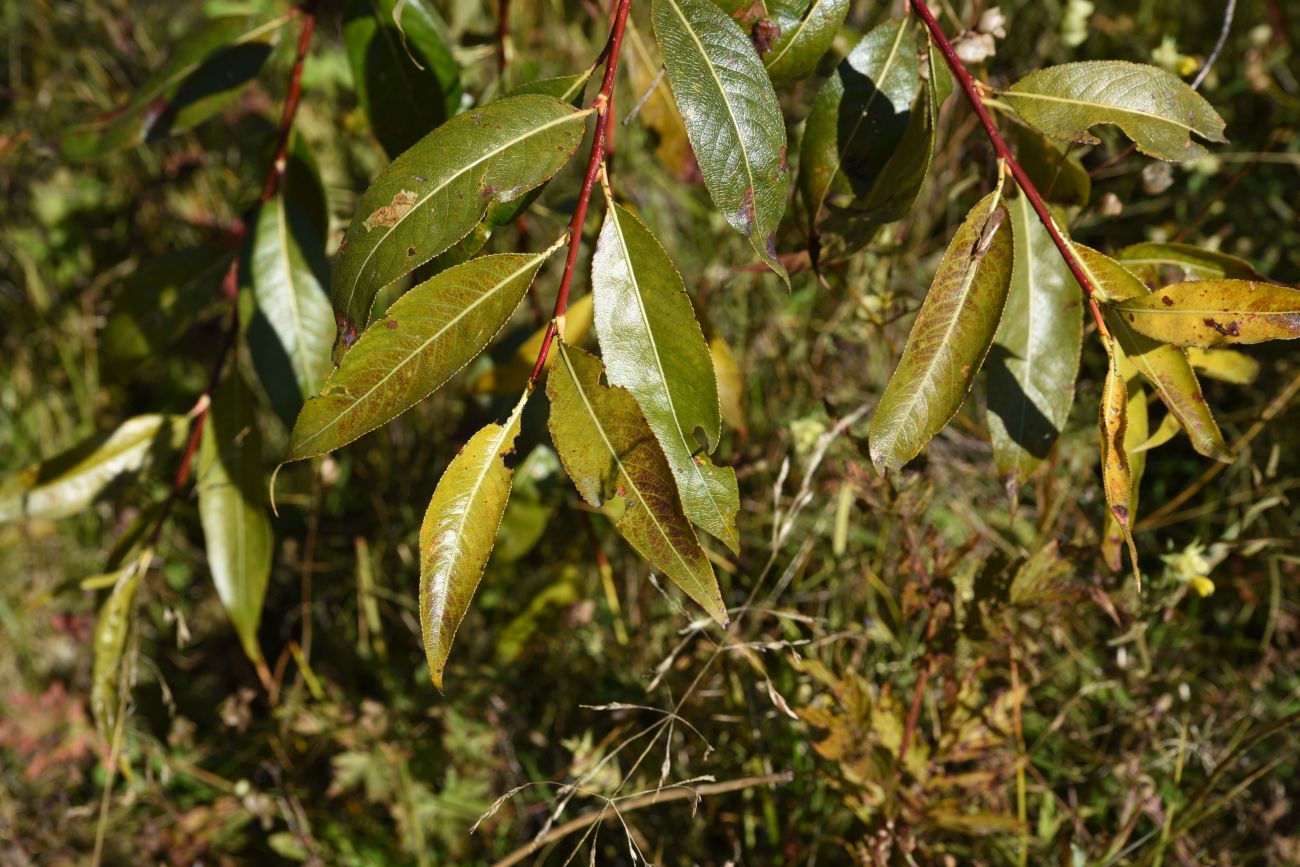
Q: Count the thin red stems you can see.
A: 3